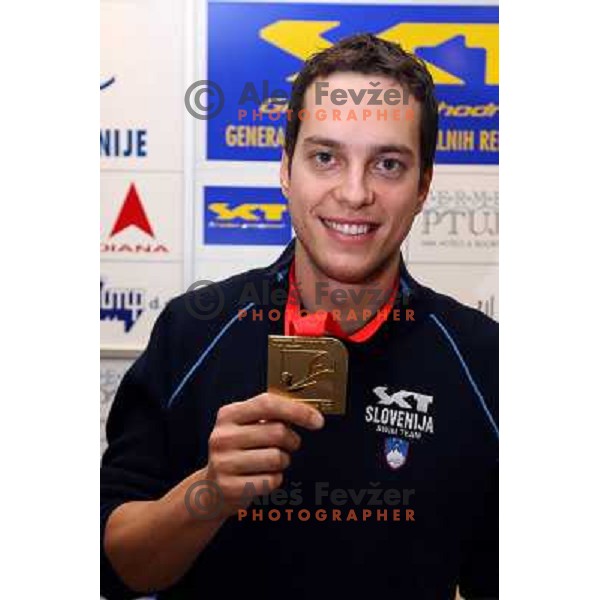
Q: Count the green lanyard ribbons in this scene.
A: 0